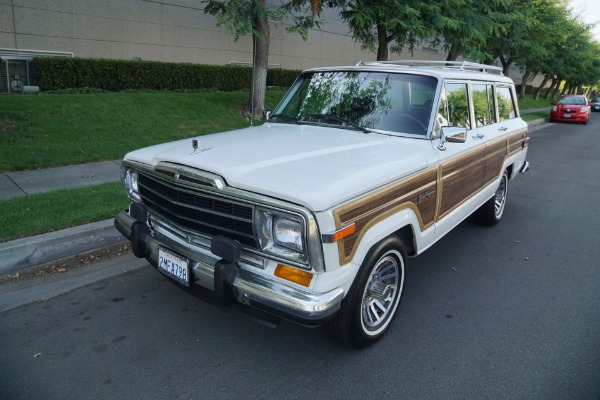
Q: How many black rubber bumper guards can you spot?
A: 2